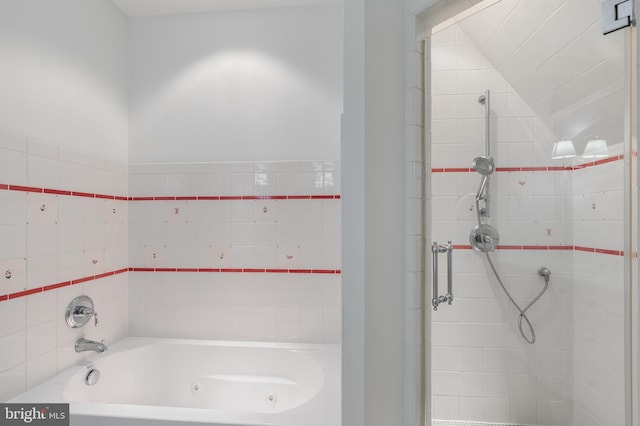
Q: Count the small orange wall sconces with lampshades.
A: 0